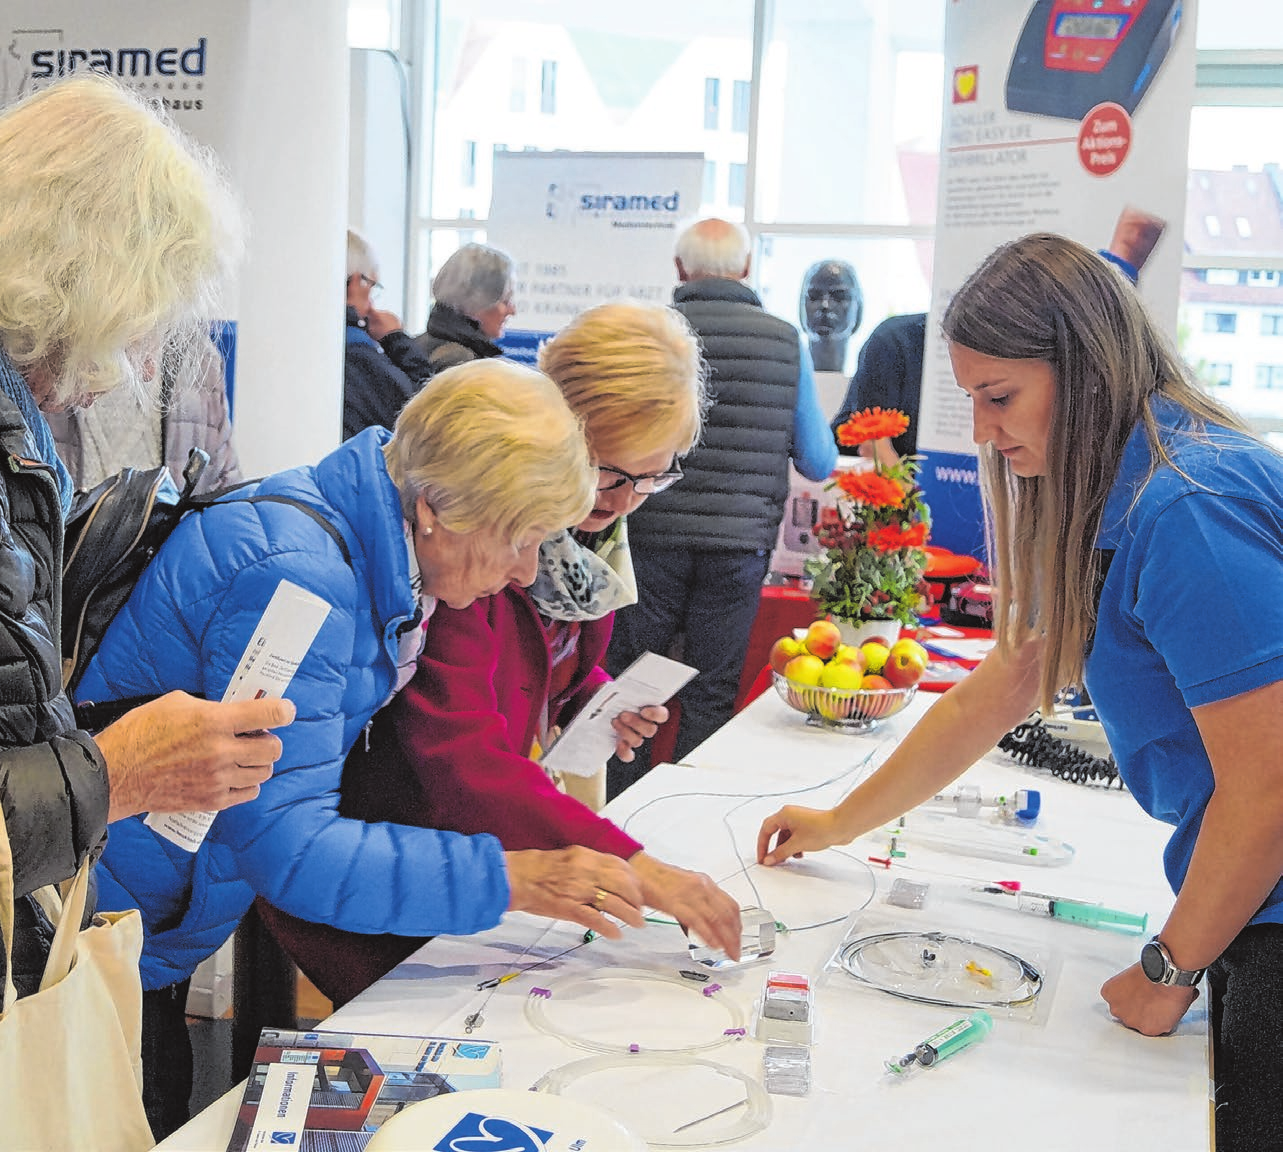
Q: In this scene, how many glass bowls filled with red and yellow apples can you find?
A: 1